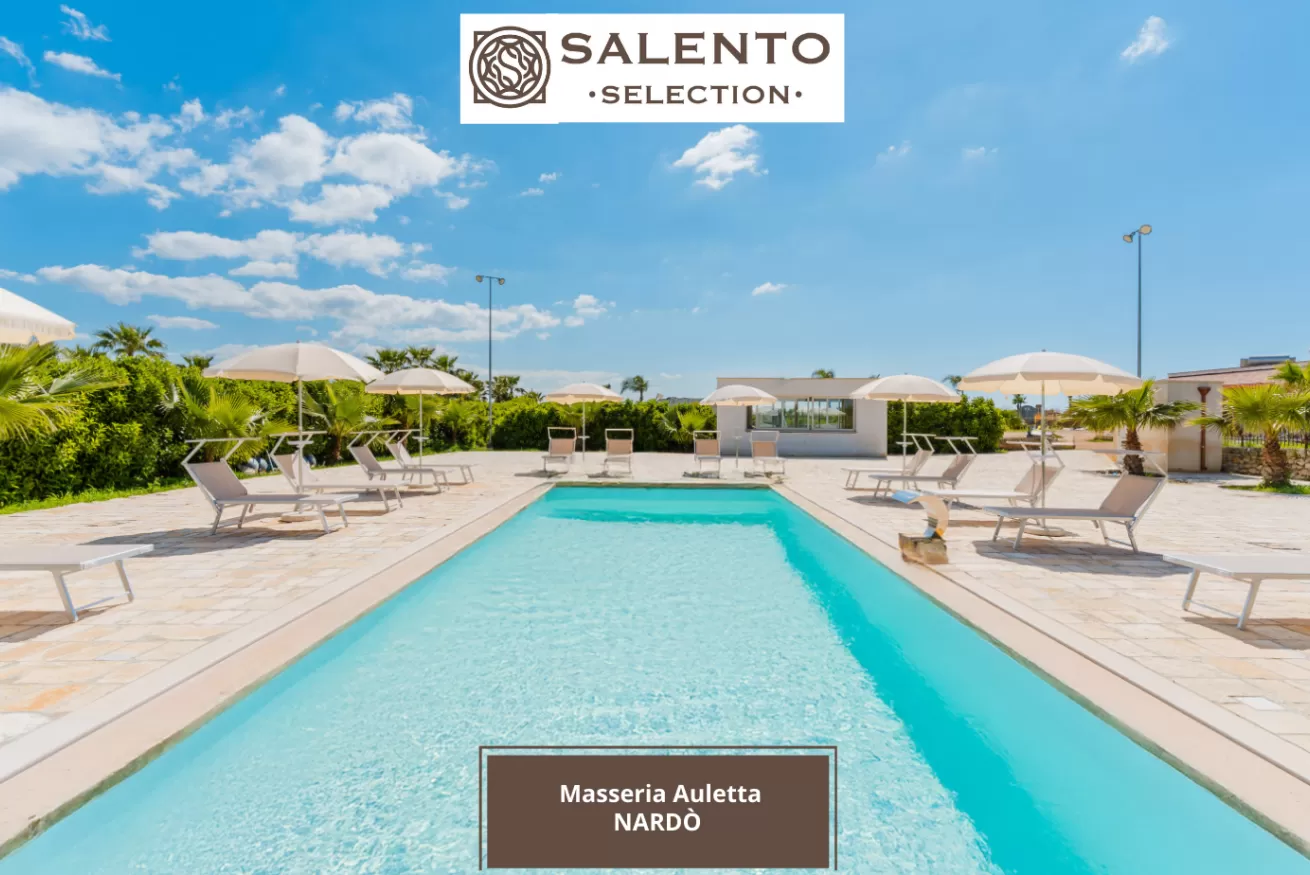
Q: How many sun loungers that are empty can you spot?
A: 14